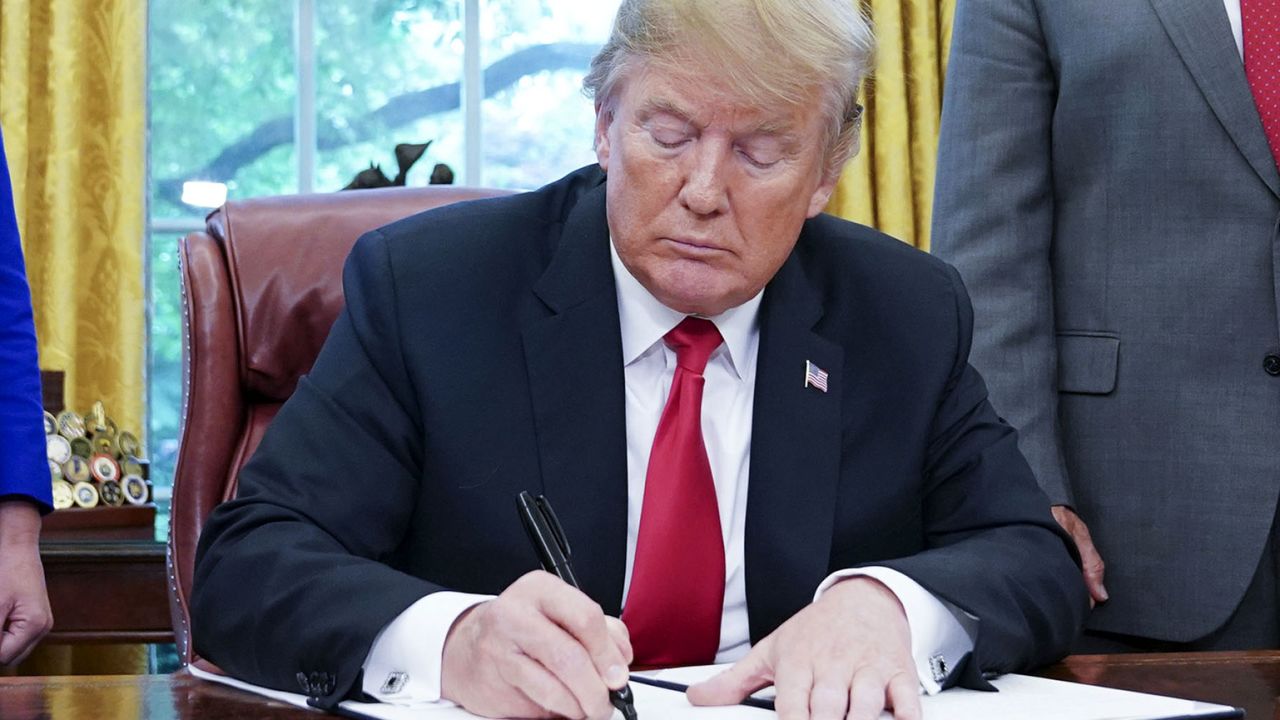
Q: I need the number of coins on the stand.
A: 15